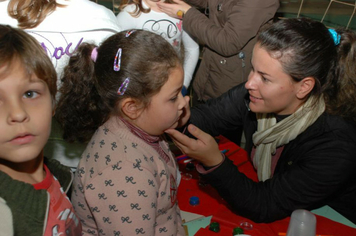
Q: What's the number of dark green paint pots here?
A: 2